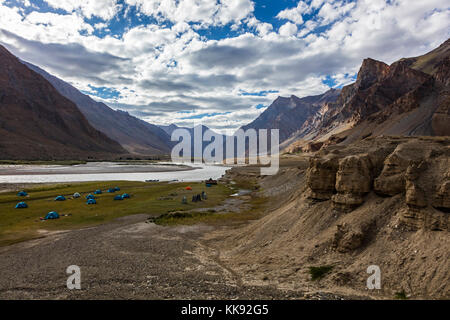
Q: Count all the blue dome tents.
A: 11